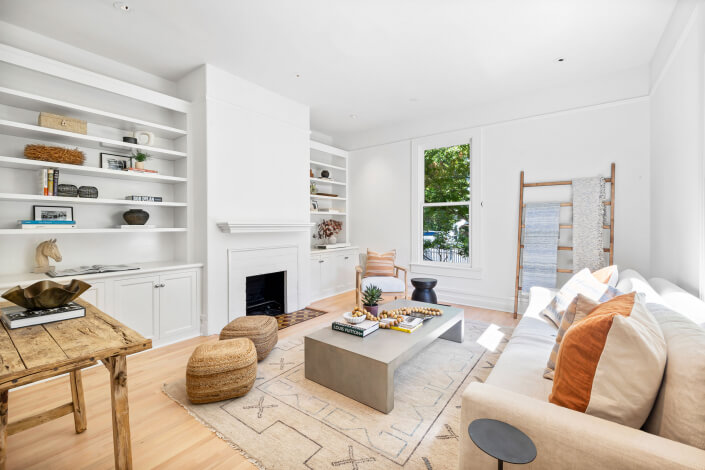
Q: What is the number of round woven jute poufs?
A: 2